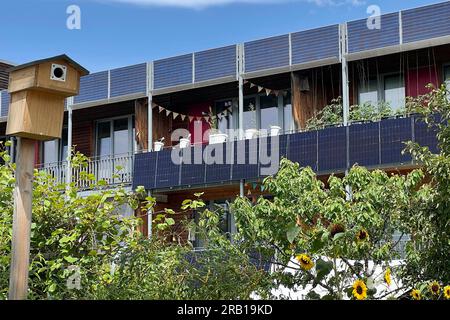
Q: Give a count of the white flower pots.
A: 5